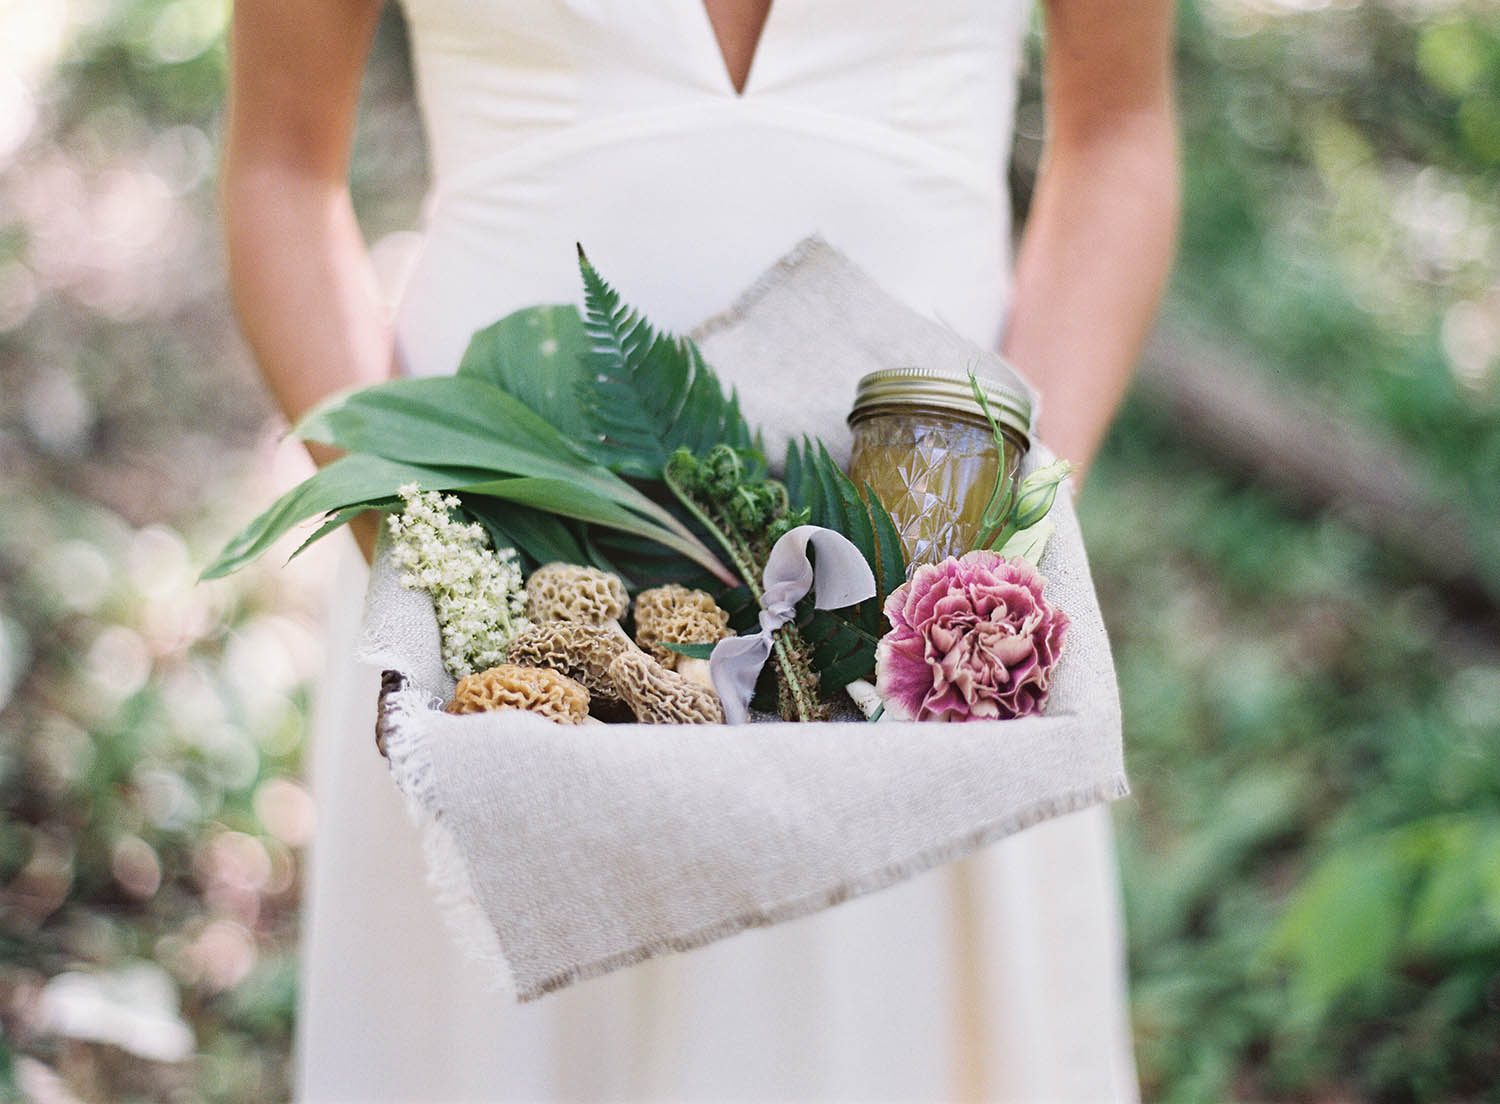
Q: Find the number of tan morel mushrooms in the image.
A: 5